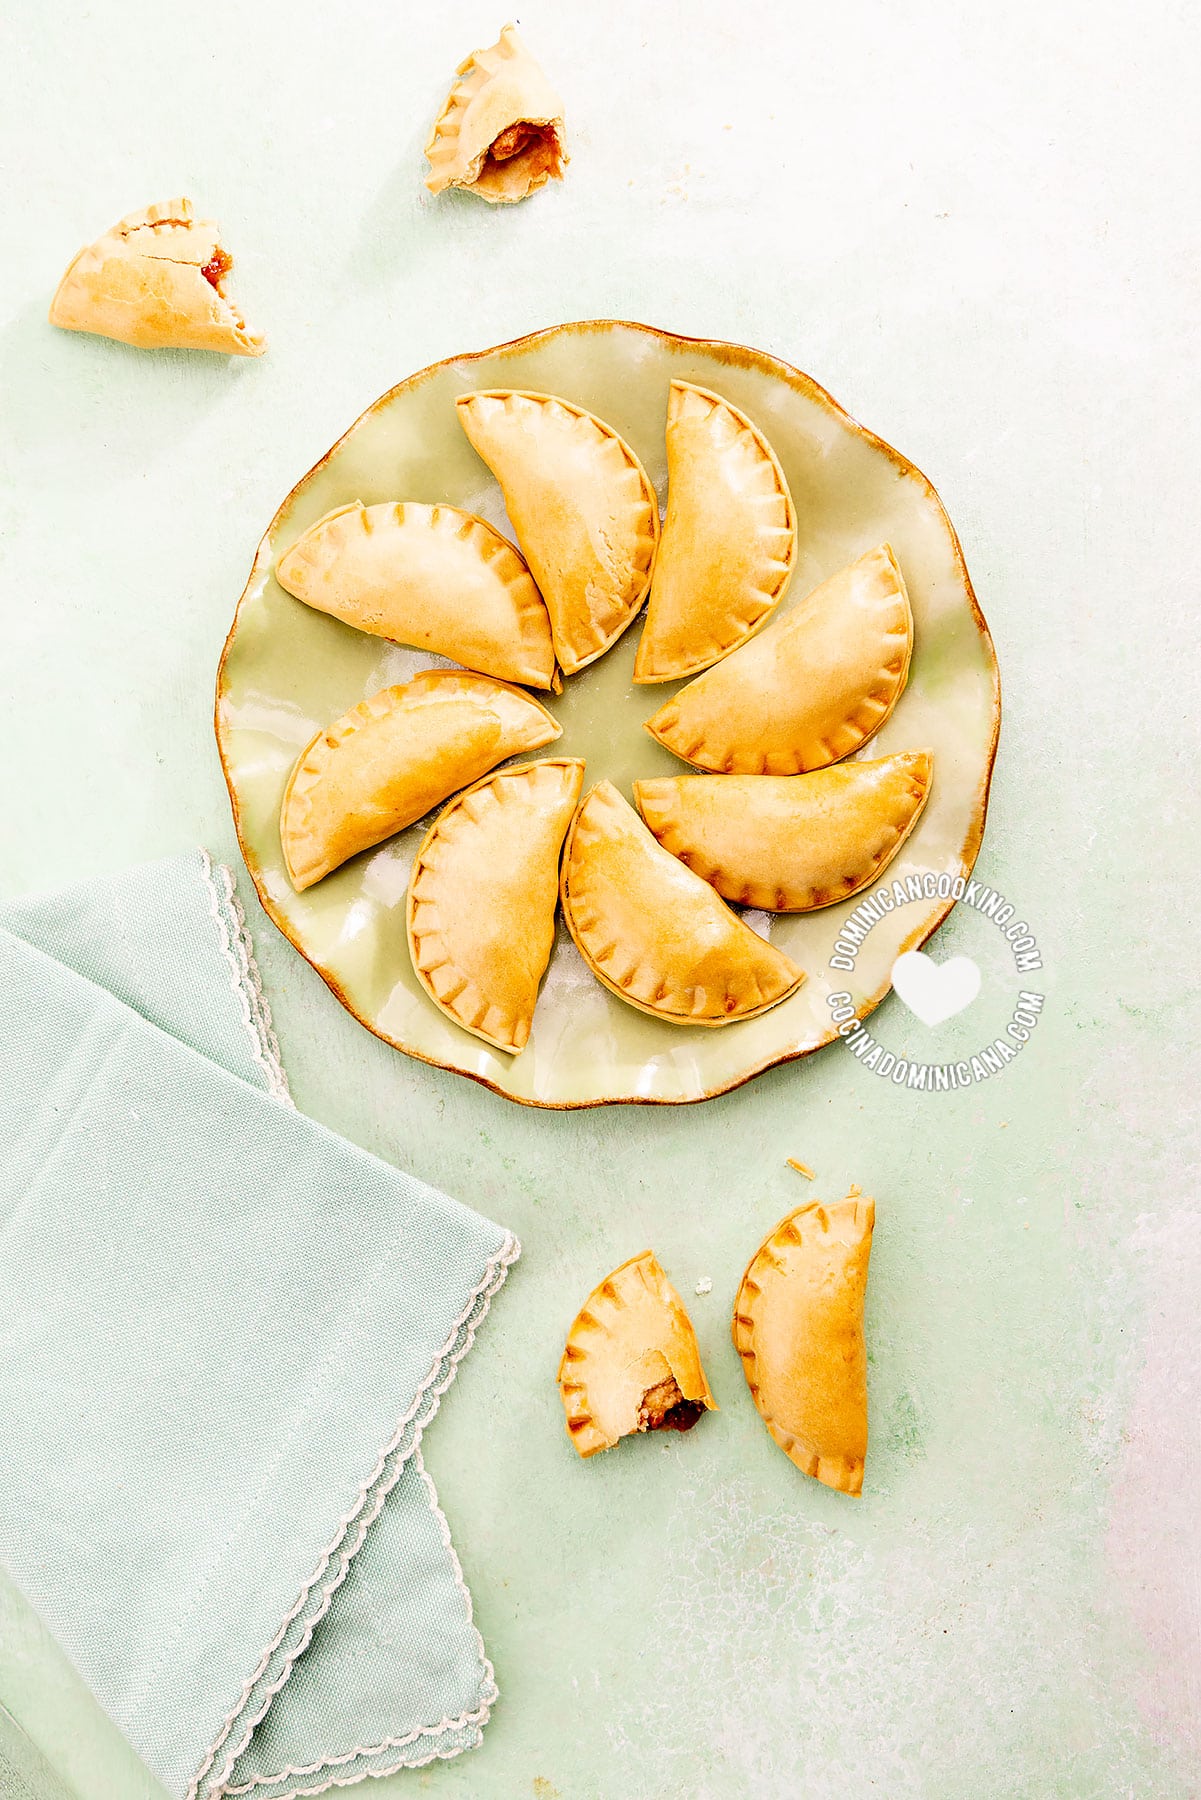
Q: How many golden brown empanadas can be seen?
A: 12